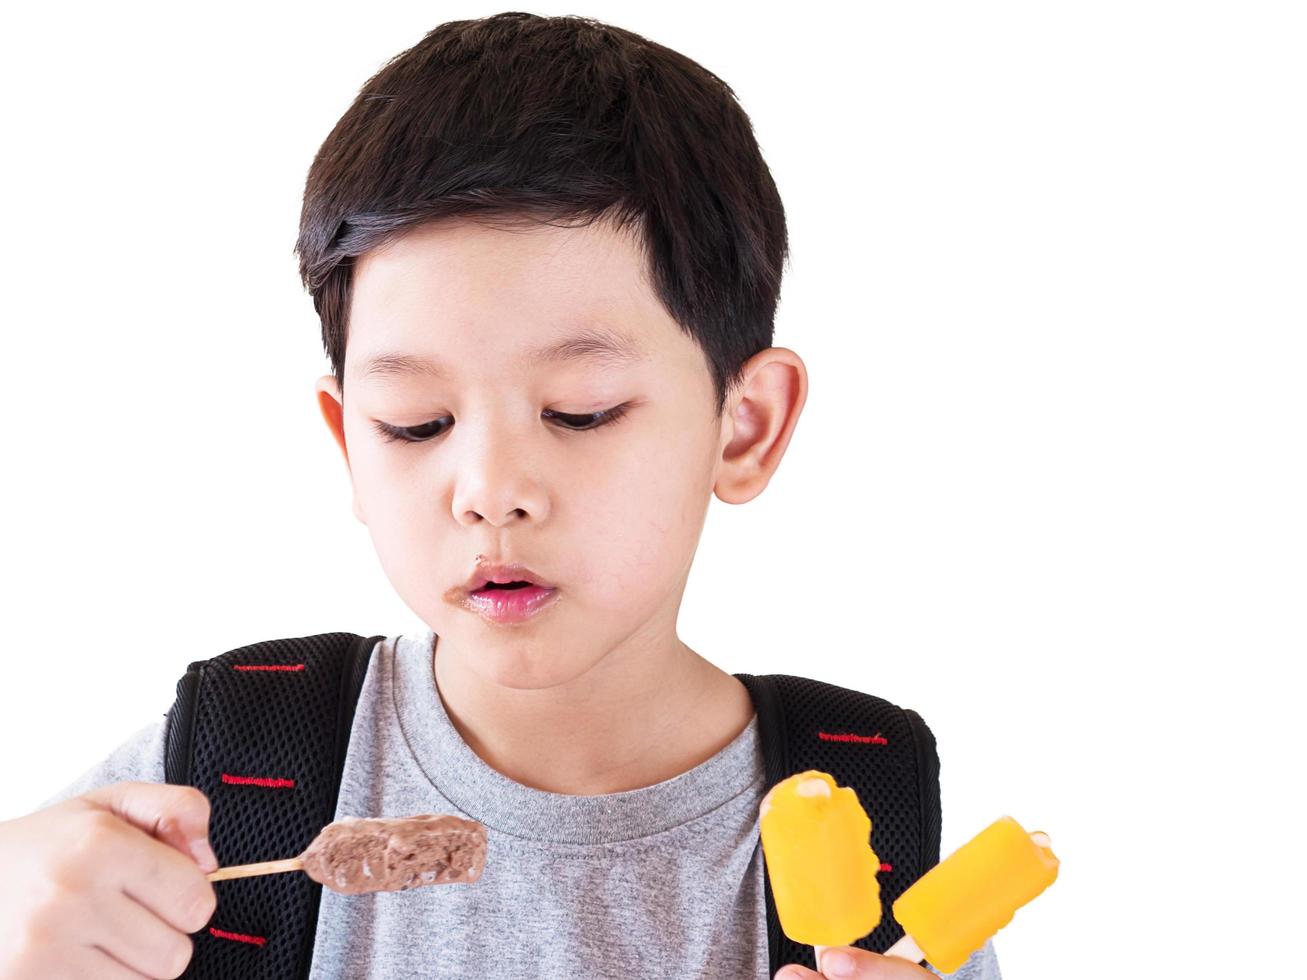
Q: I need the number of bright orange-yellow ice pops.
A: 2